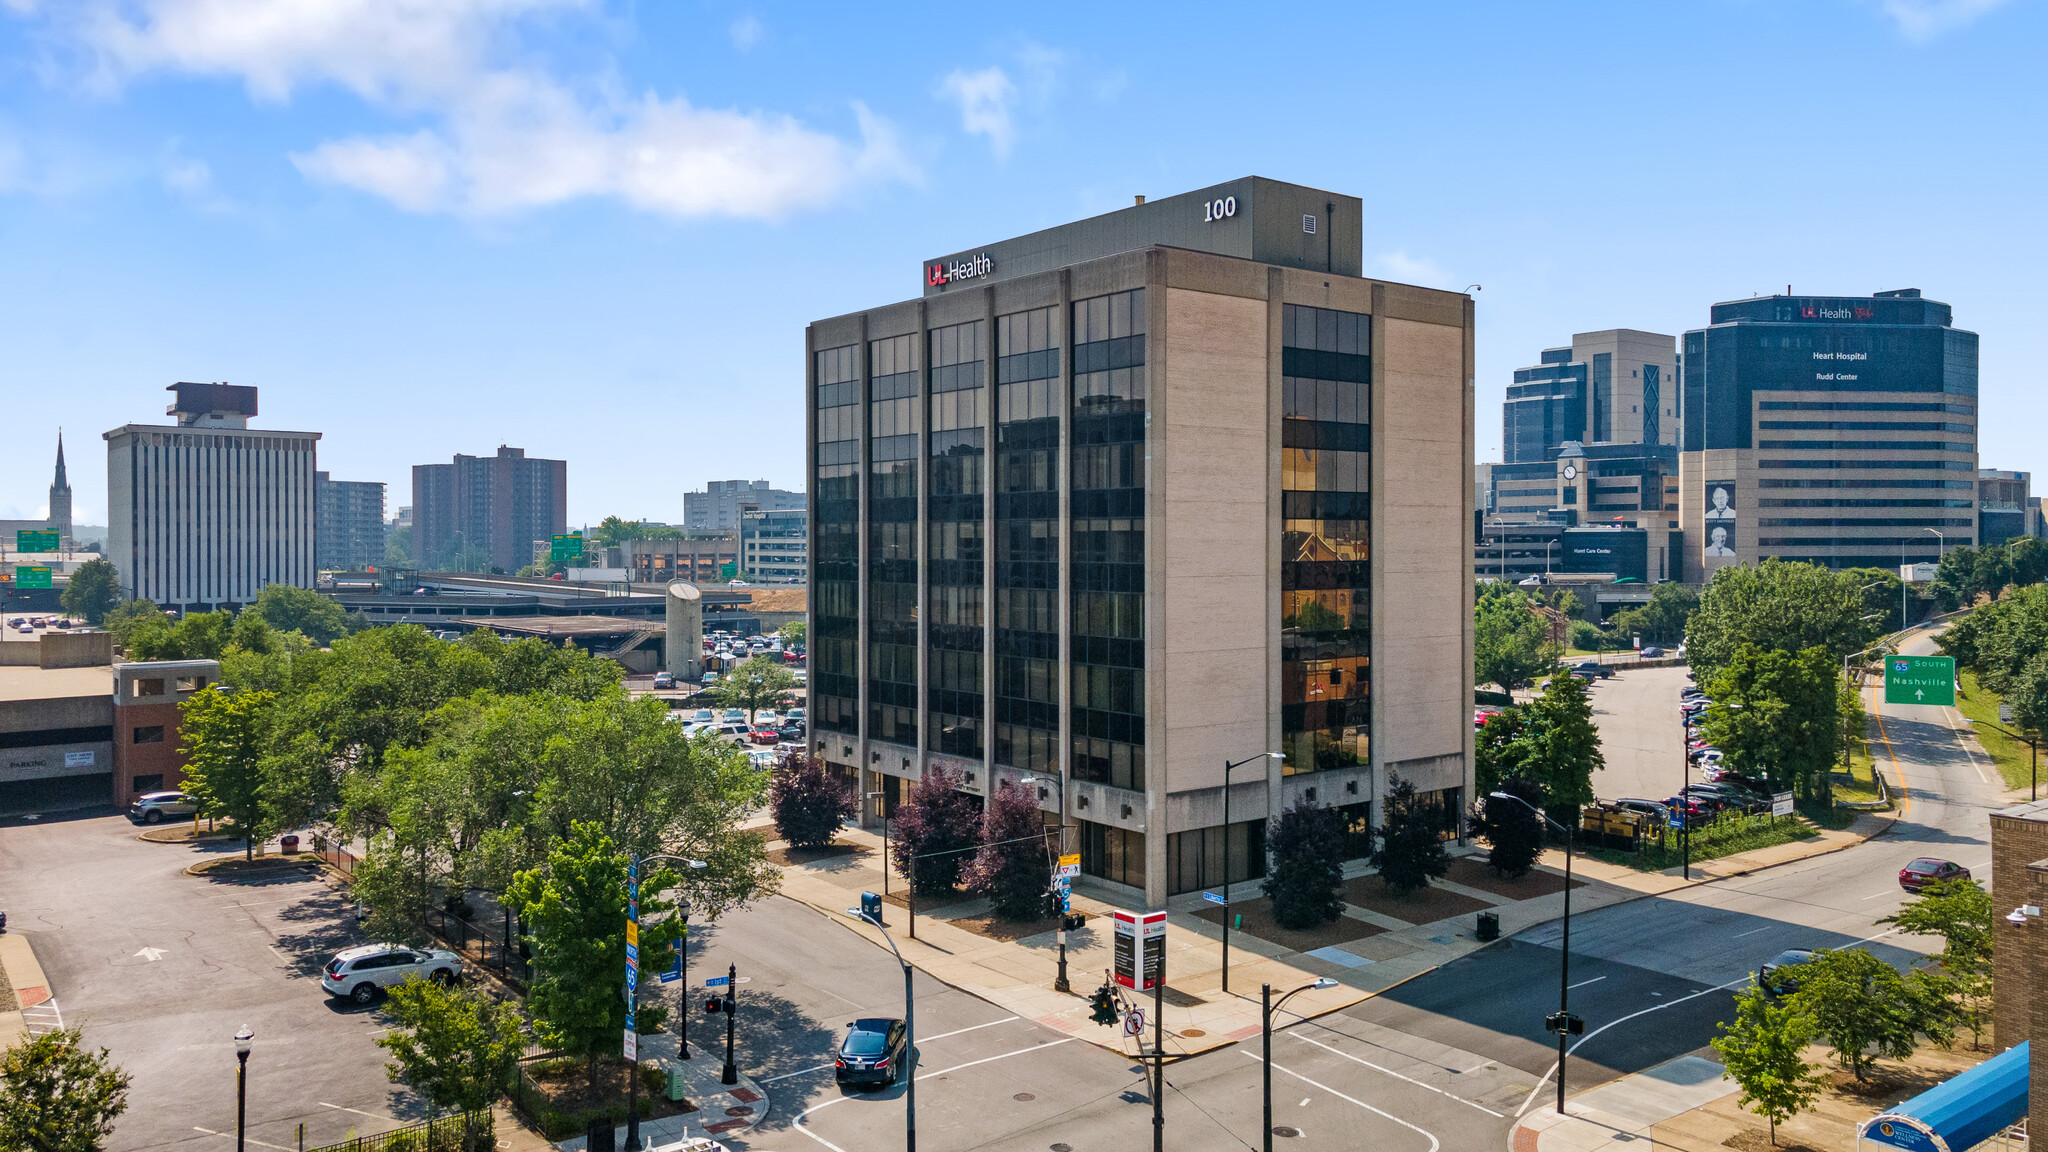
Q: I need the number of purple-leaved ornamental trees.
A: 6